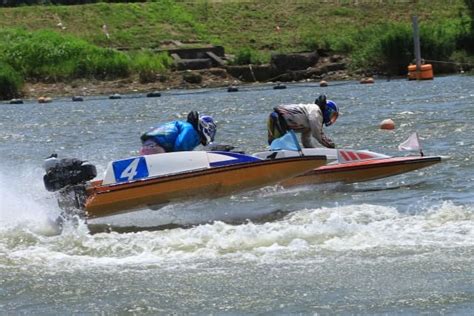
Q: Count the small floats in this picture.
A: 10